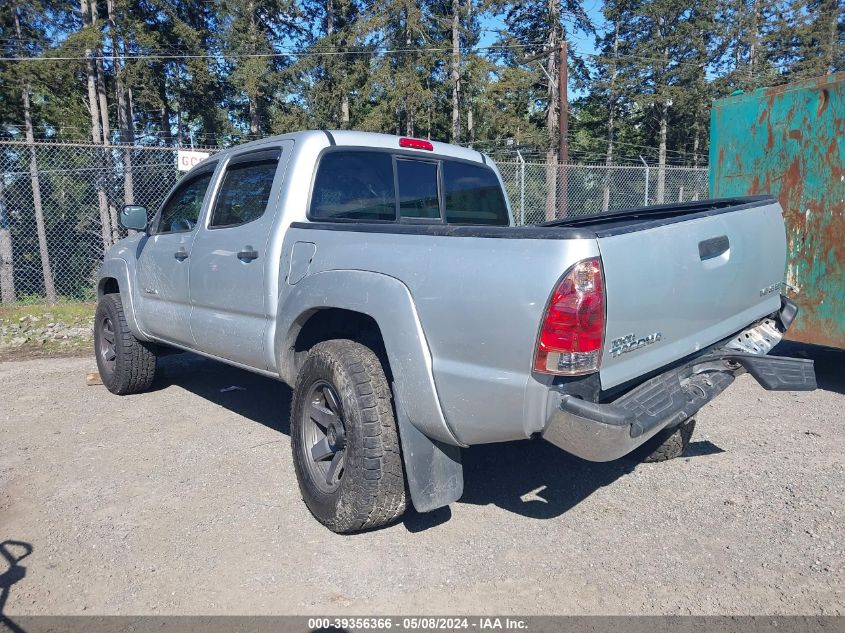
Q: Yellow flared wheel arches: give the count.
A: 0